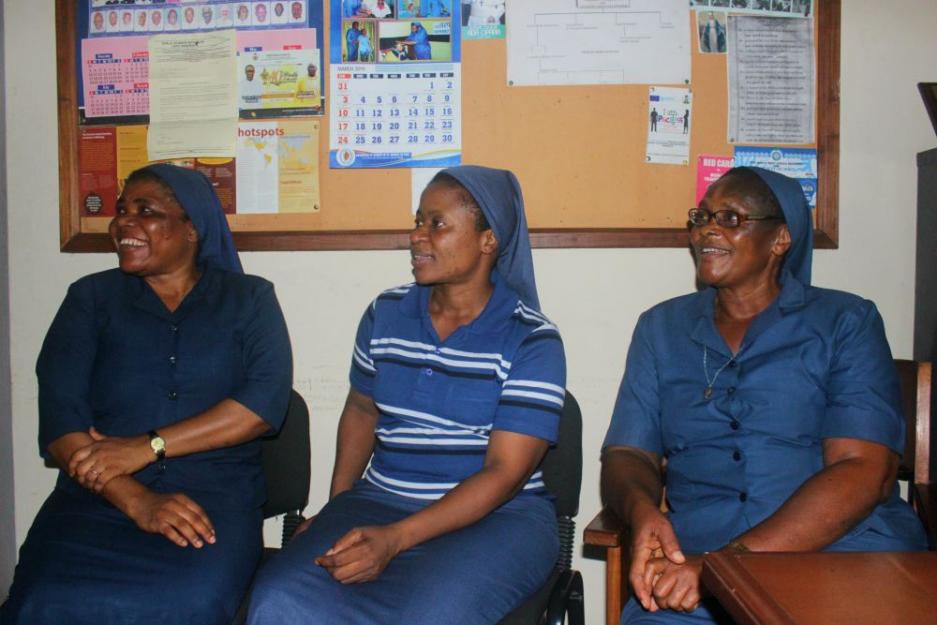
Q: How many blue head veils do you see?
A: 3